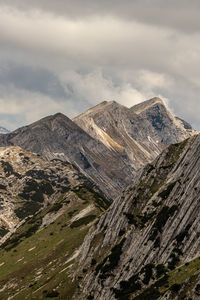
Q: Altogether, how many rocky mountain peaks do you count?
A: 3